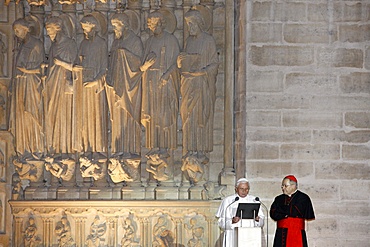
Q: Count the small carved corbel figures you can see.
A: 6